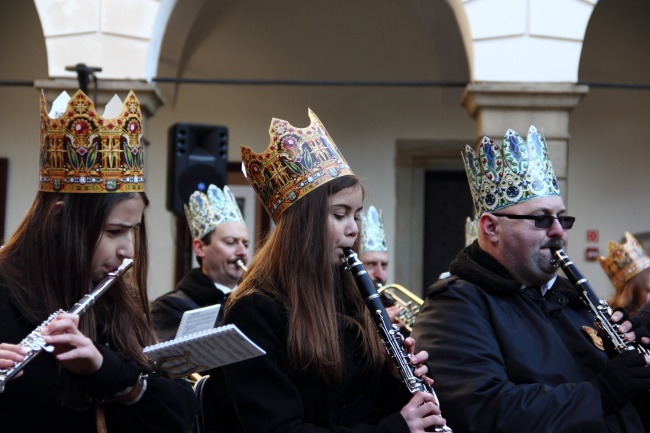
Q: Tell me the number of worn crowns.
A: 7